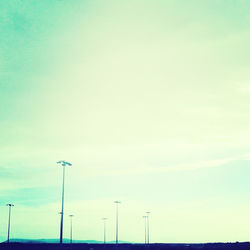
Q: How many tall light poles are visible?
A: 7